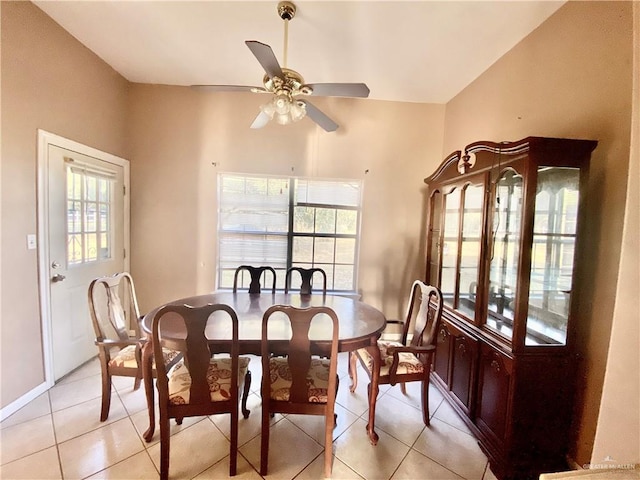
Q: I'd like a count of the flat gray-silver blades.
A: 5